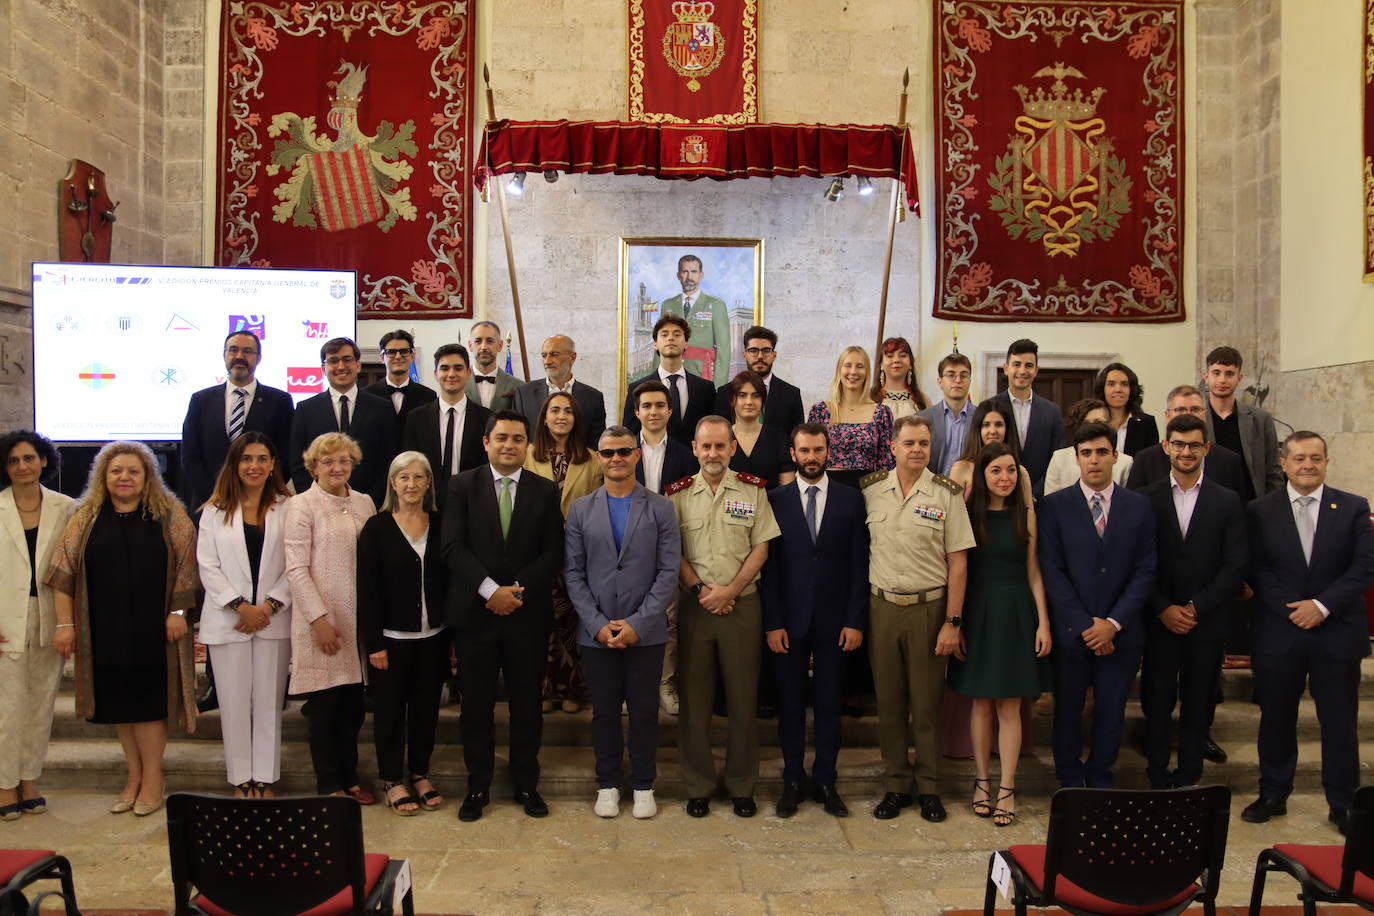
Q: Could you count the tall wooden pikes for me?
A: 2